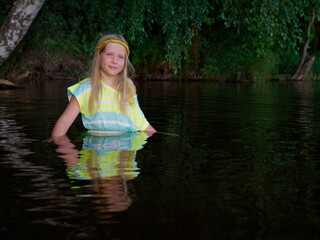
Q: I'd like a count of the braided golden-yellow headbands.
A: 1